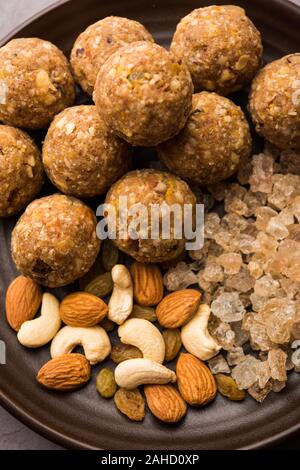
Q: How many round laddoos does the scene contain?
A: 10